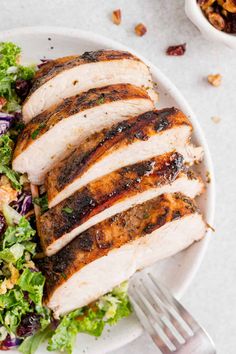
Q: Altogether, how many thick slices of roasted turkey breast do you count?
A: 5